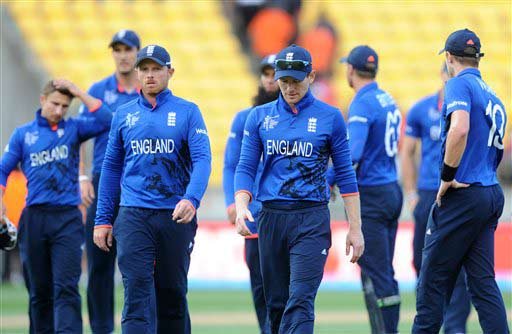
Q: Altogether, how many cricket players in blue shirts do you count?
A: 8